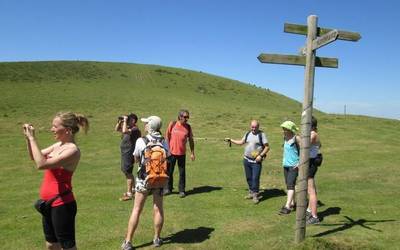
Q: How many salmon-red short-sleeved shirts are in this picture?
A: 1